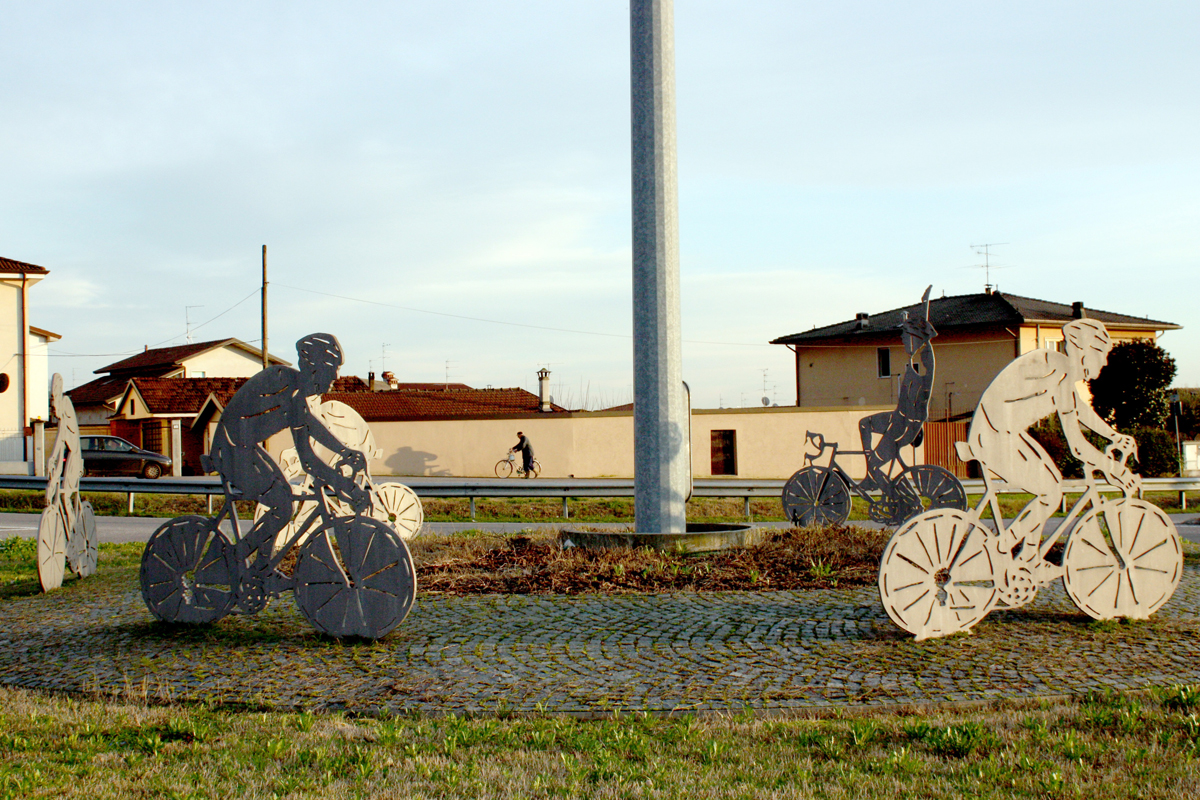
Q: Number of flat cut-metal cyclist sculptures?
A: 5